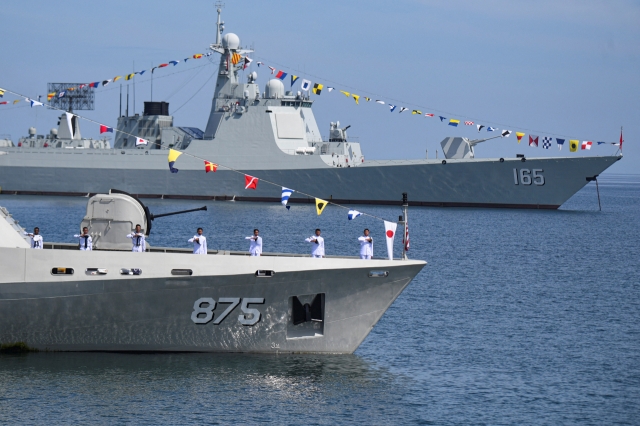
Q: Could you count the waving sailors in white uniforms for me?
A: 7